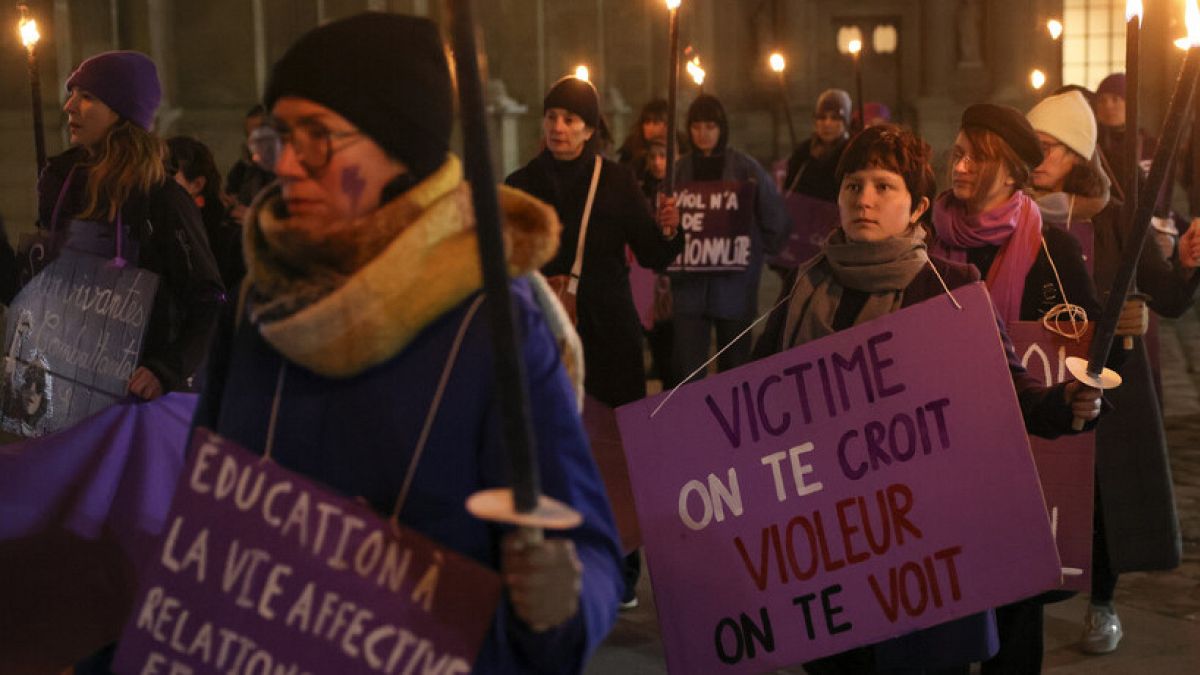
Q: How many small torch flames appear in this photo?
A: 10